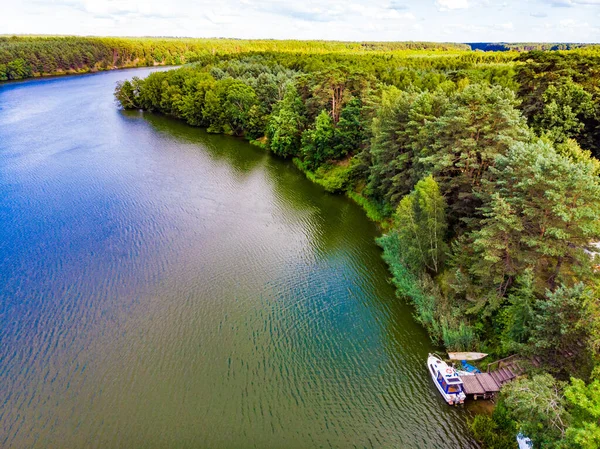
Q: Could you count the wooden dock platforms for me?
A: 1